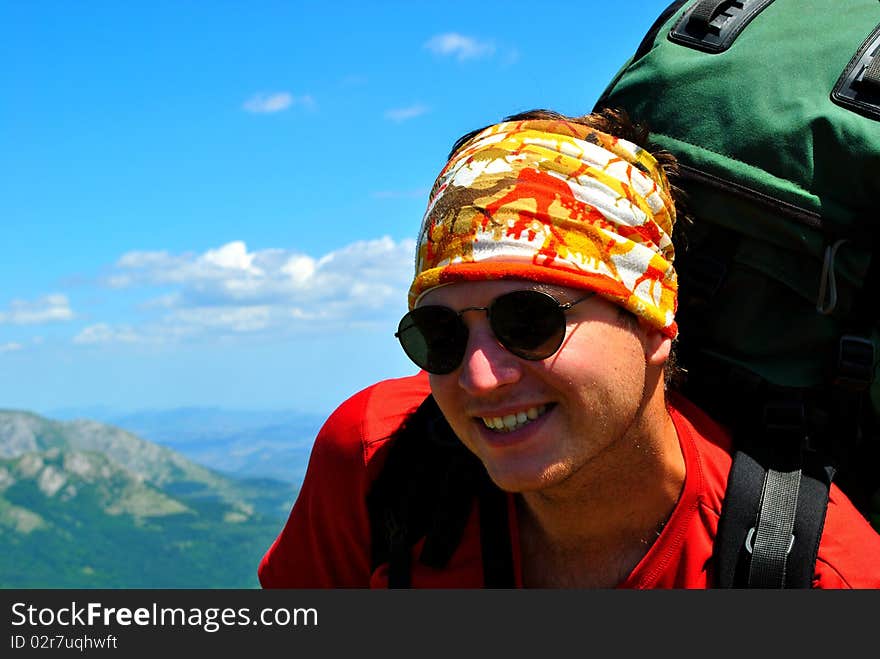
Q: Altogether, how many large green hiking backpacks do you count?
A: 1